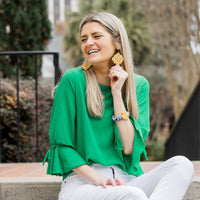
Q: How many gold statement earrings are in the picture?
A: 2